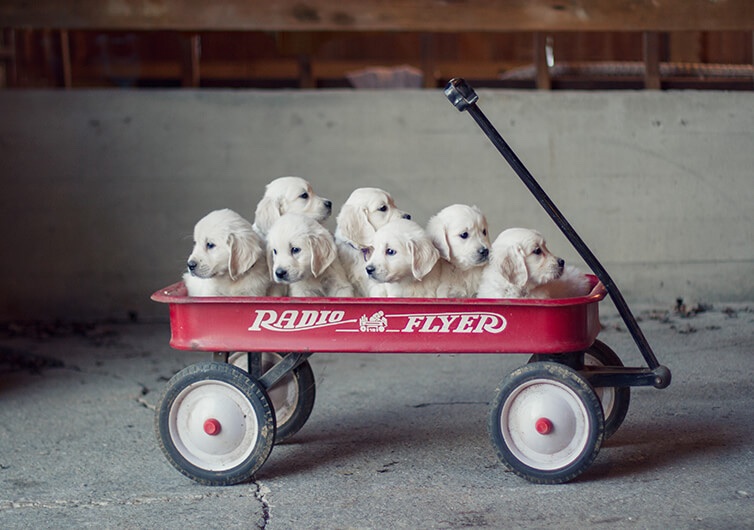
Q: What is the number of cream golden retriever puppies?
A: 7